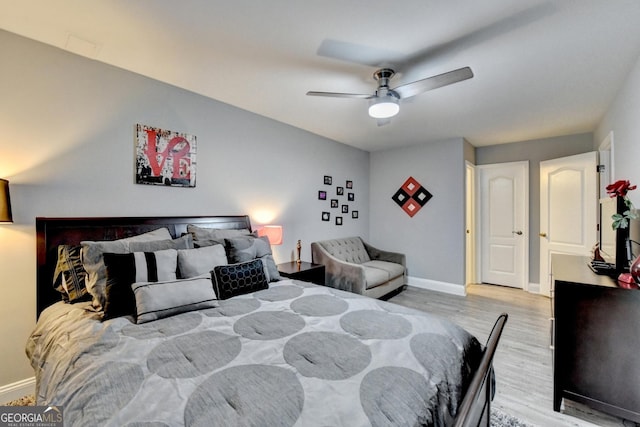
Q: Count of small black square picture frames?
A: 10